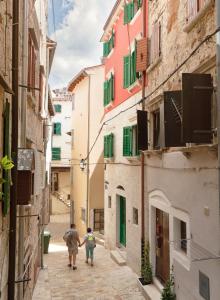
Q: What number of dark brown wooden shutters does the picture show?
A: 3